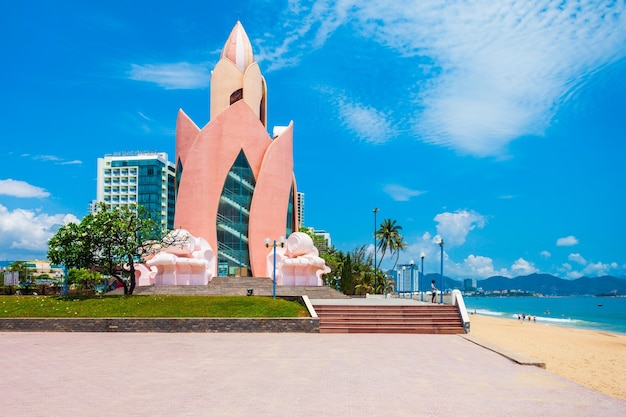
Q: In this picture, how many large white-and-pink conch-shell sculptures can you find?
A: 2